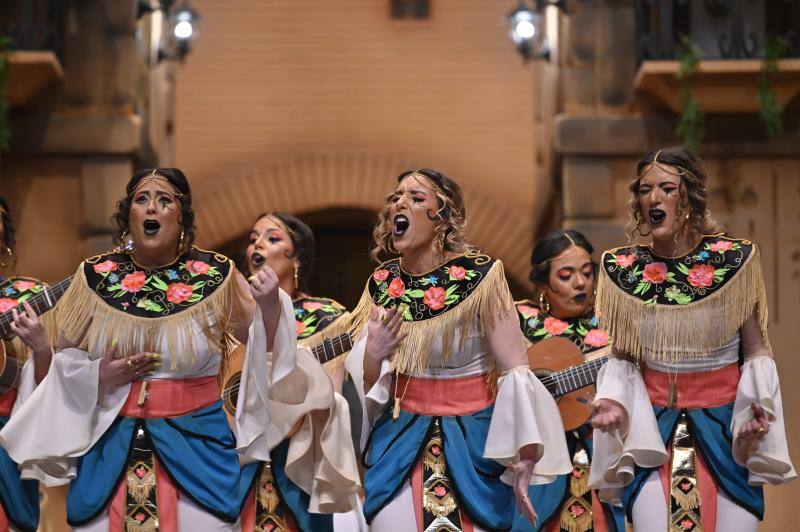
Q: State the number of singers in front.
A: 3